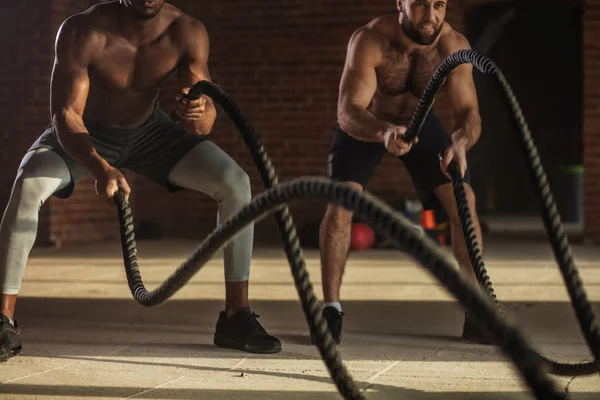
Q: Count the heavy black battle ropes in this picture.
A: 4